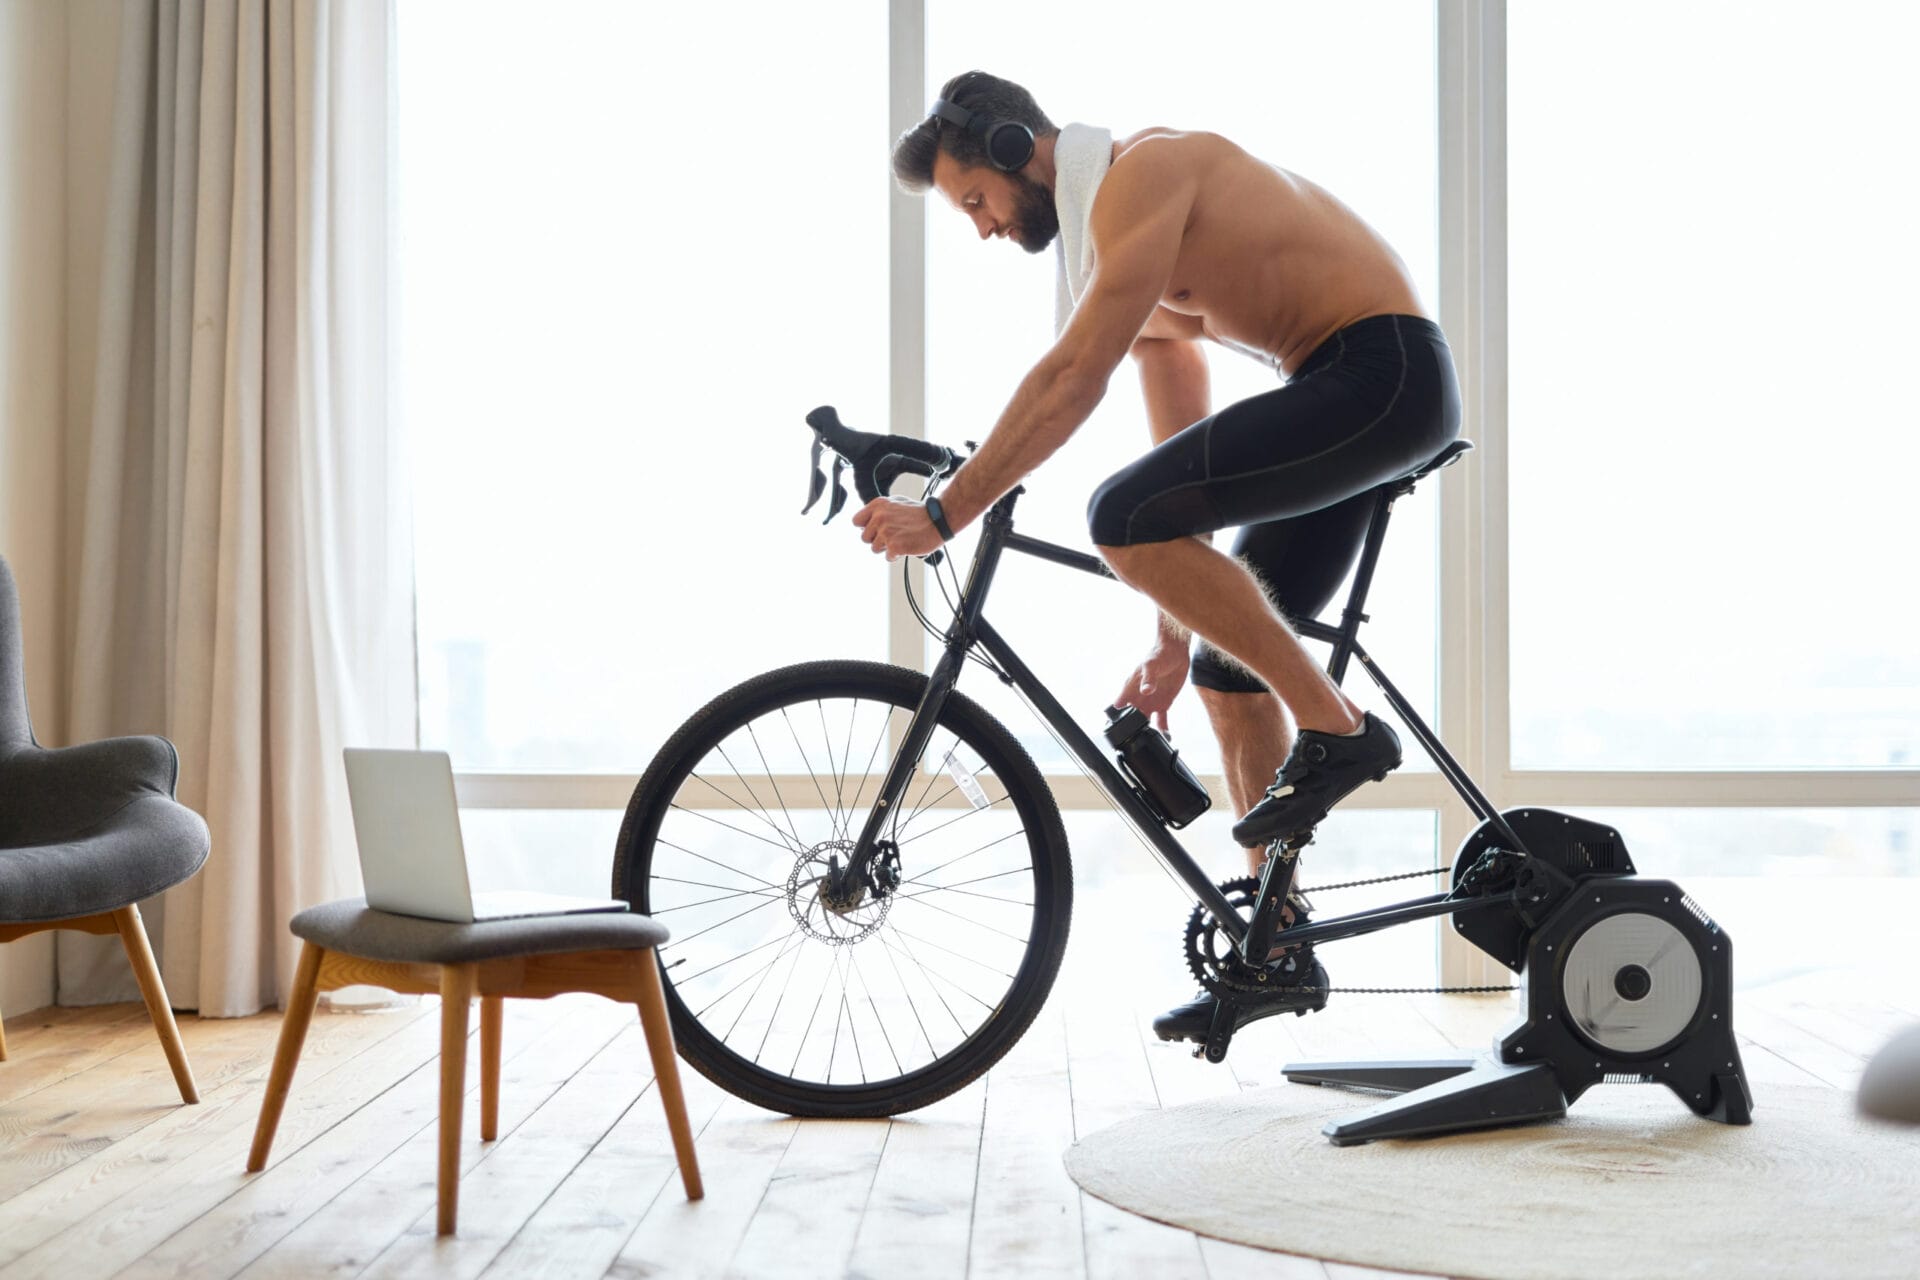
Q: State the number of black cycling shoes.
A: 2